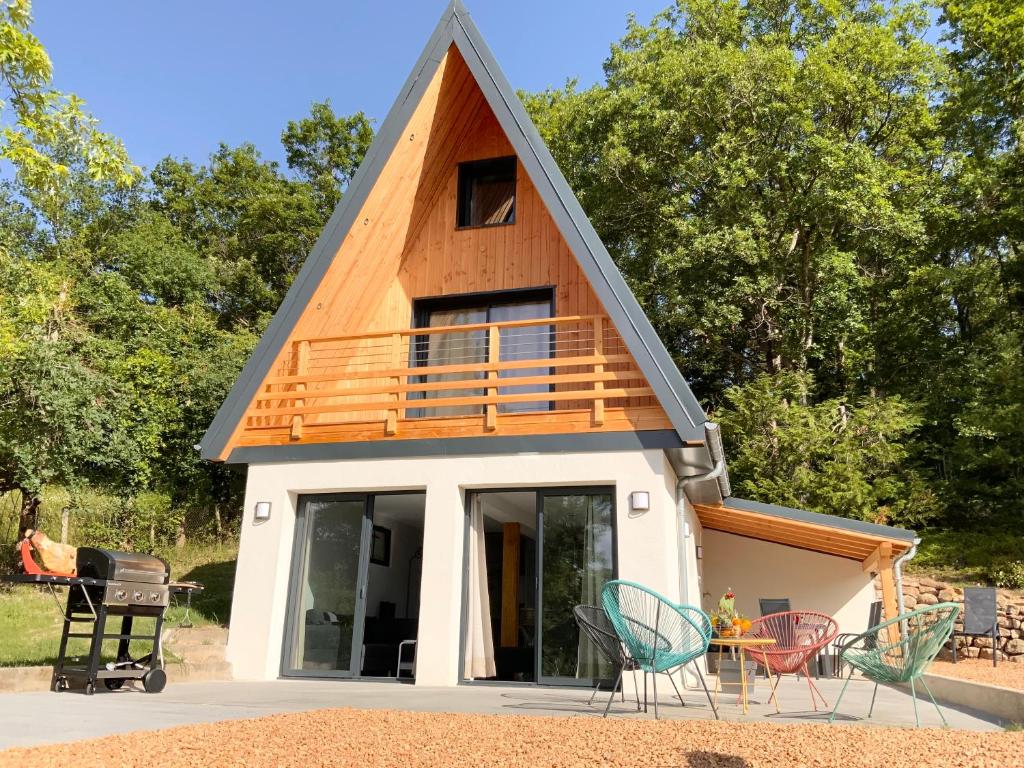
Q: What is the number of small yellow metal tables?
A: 1